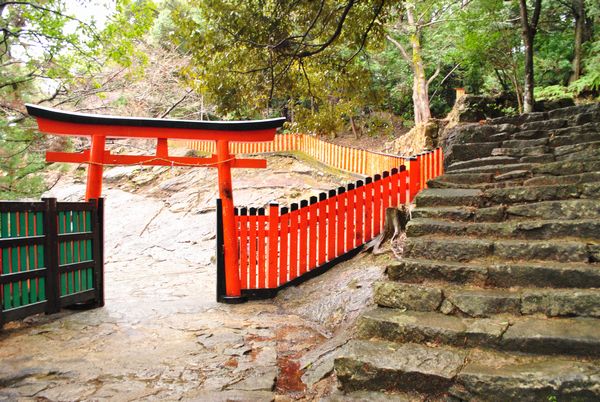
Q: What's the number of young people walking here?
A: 0